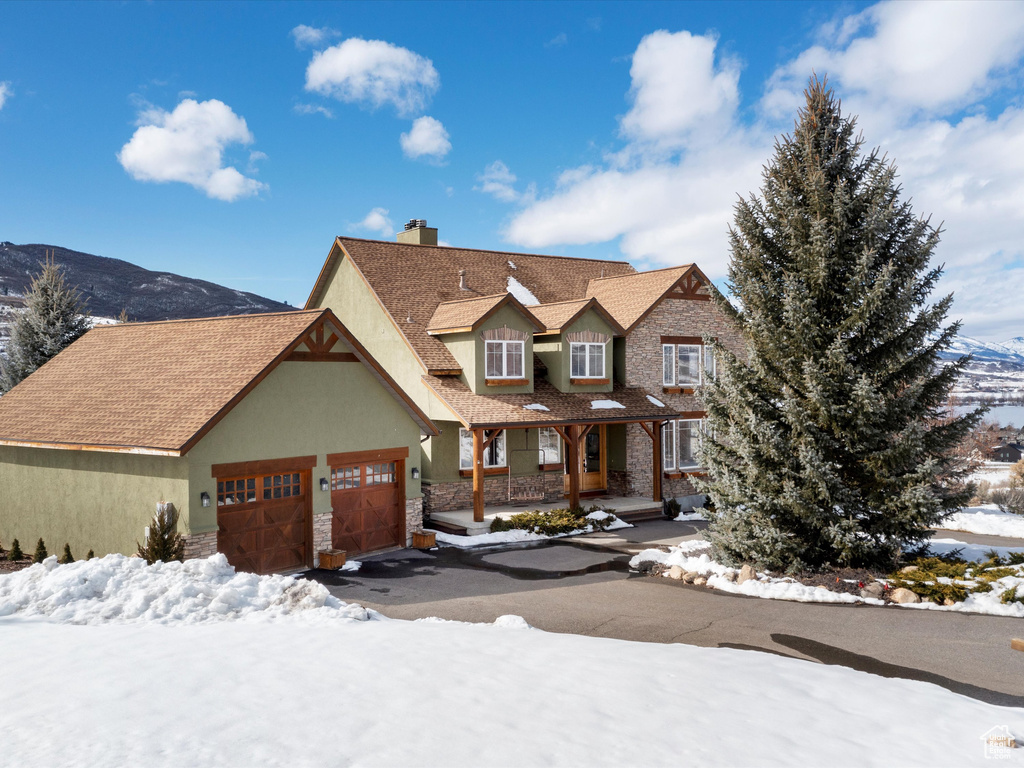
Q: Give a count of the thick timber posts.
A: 3